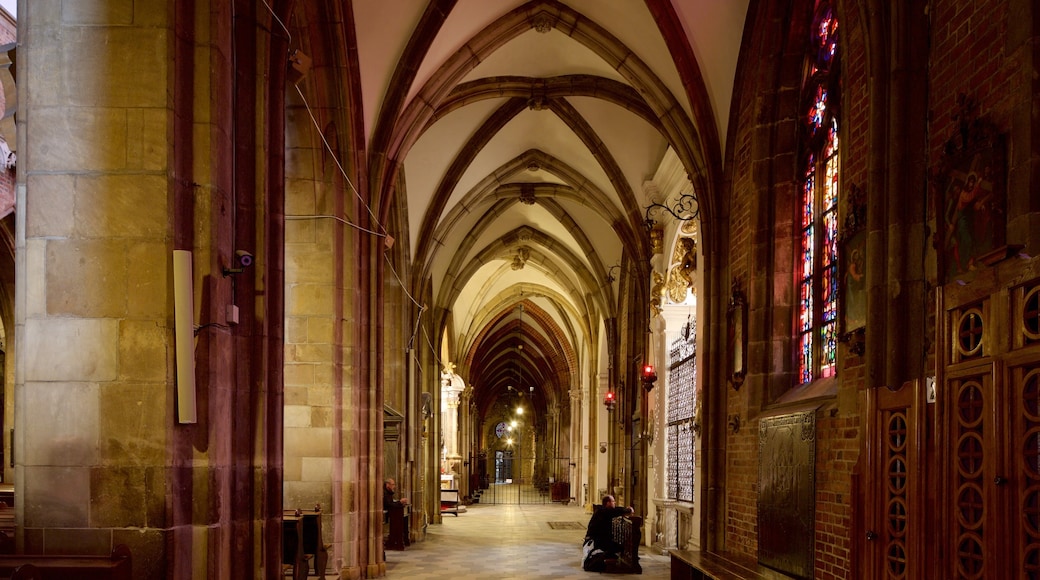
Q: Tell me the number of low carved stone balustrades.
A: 1